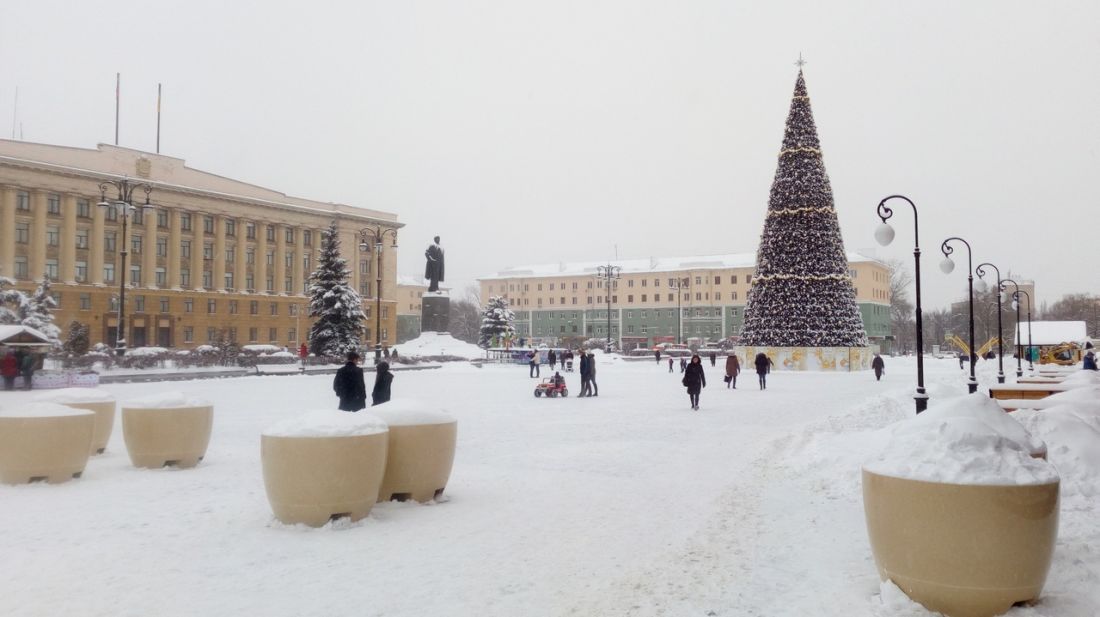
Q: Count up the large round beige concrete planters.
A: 6